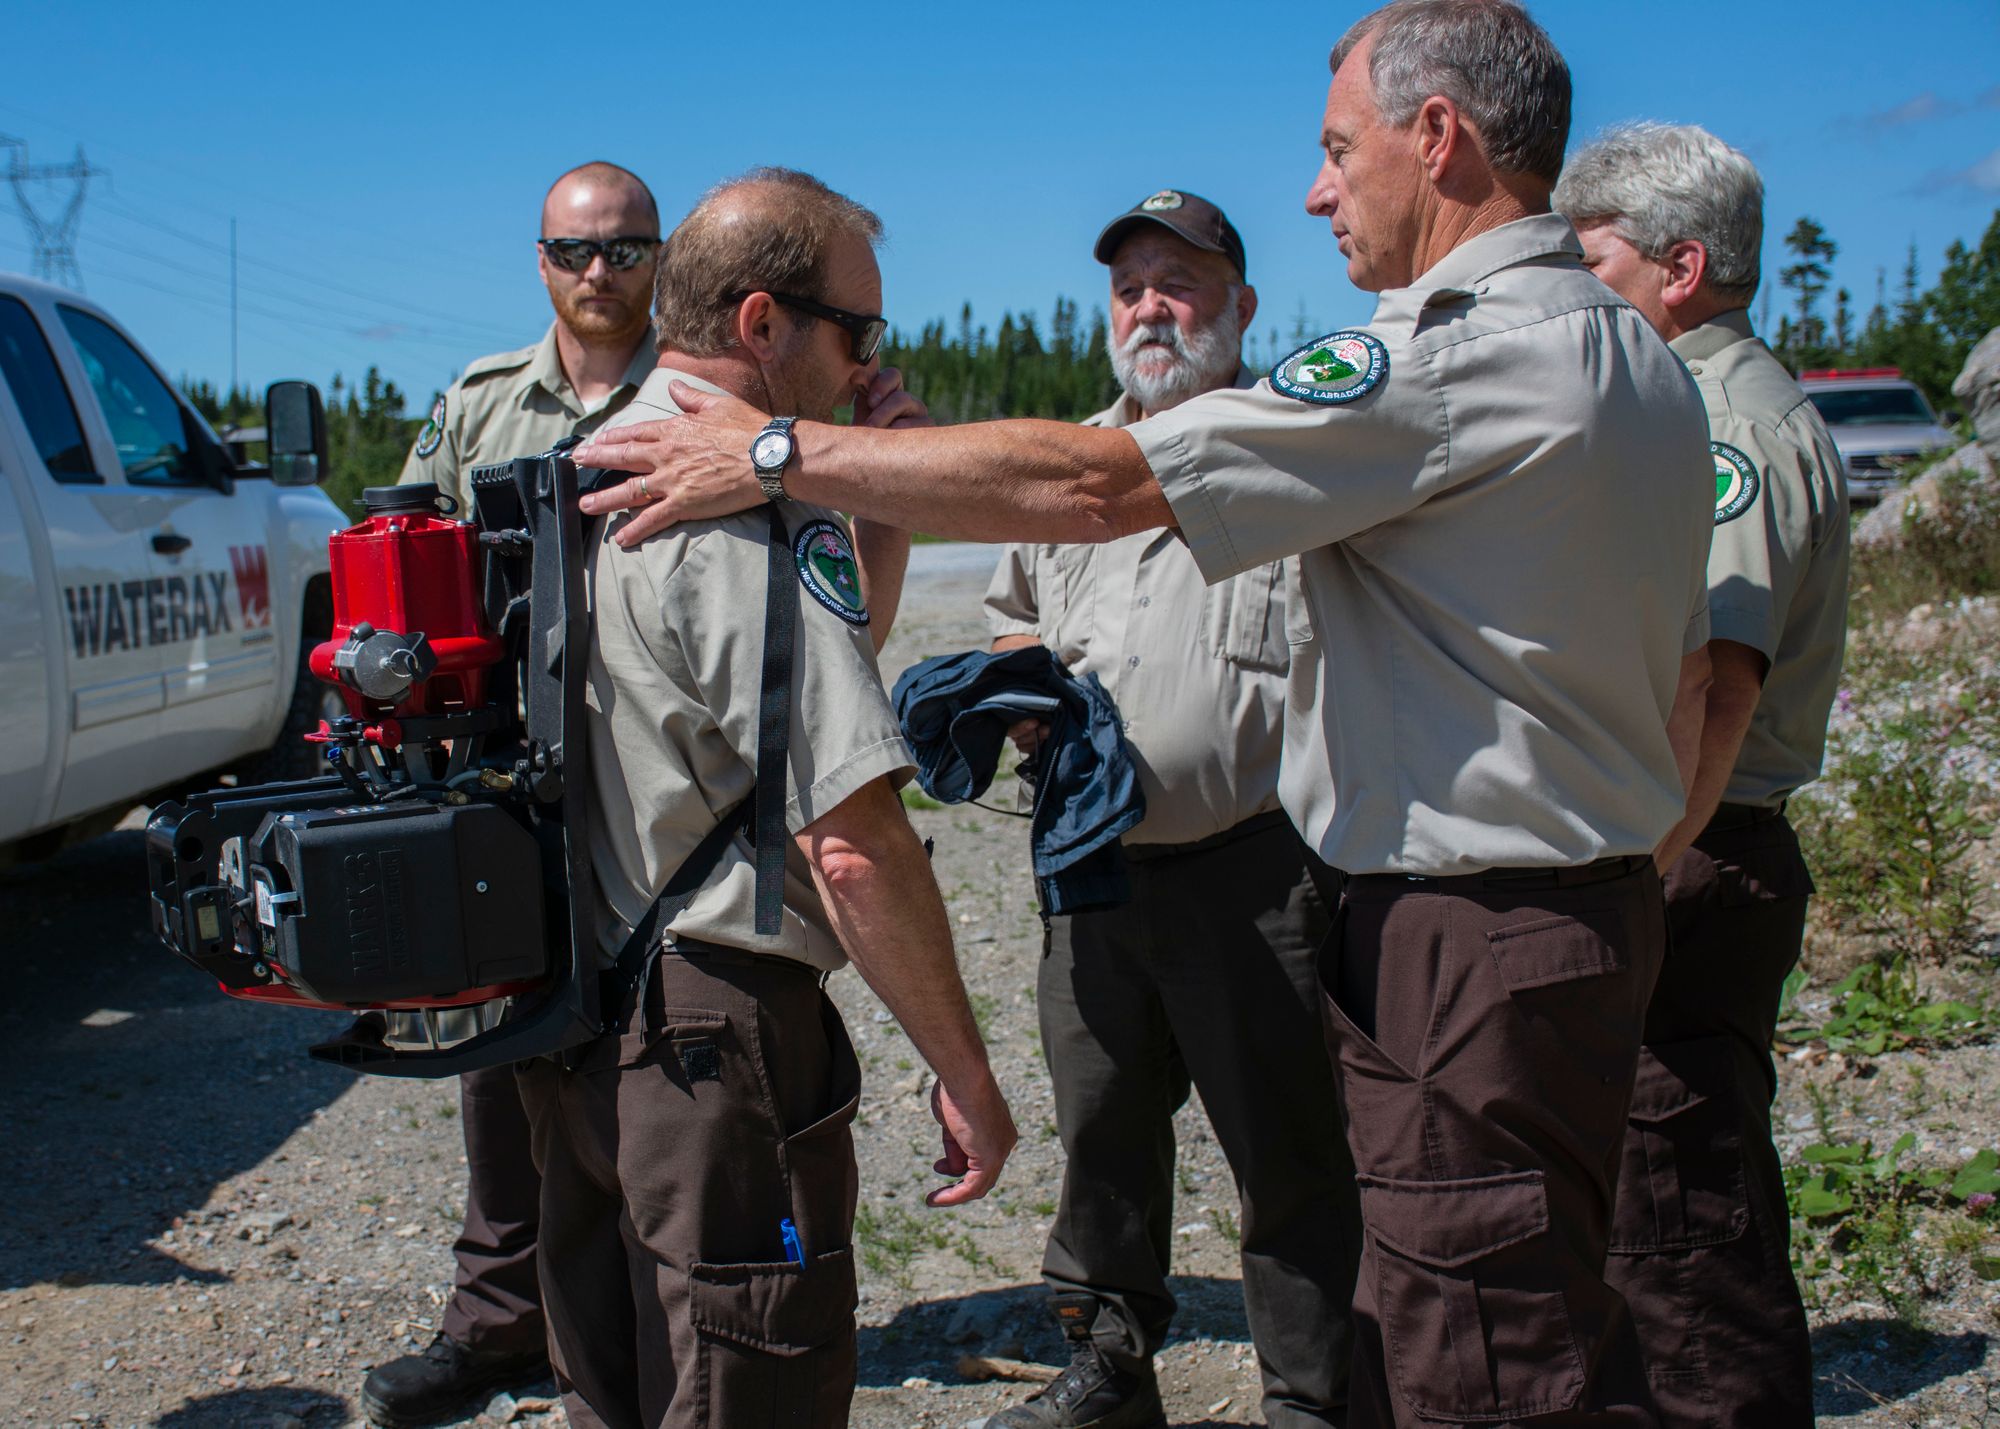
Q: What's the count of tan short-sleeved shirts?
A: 5